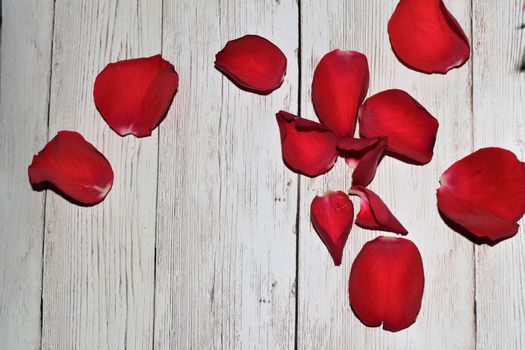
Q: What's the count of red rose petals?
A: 12